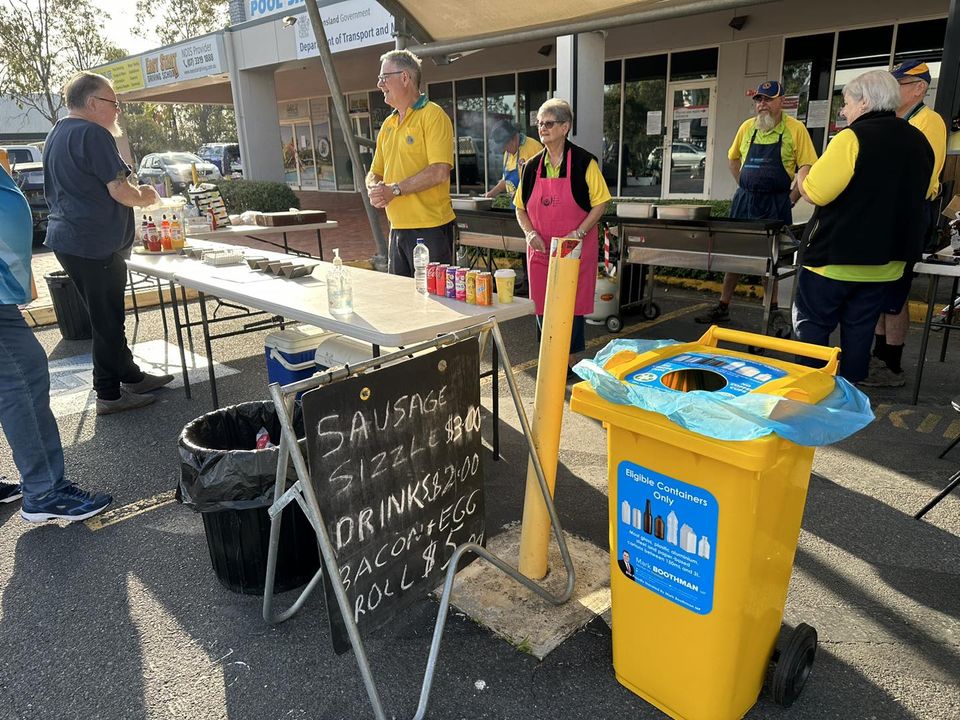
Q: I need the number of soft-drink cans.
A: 6